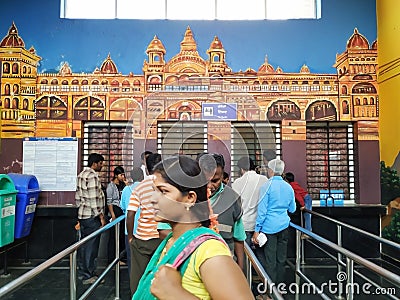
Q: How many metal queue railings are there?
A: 4